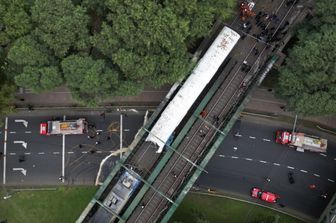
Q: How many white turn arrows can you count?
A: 3